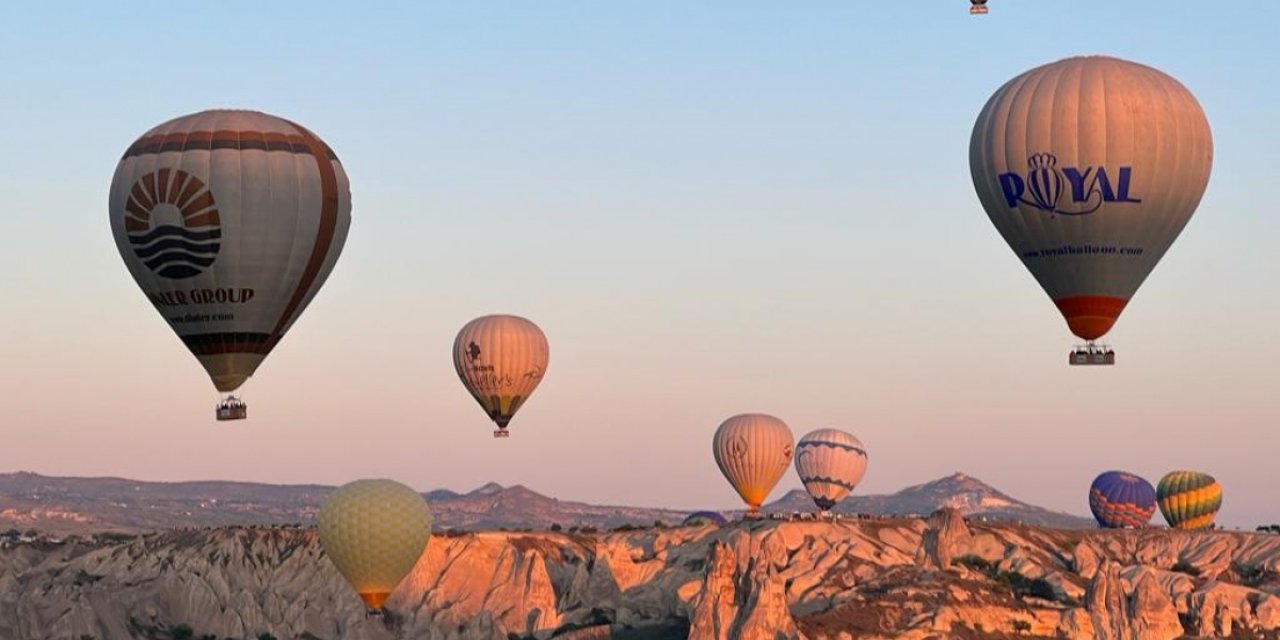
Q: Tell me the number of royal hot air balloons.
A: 1